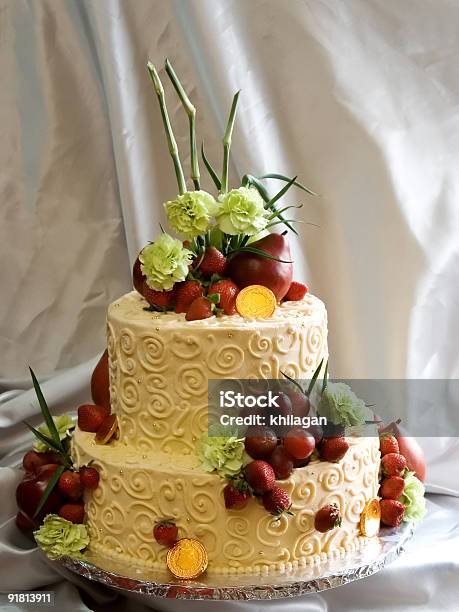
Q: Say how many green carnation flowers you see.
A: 8